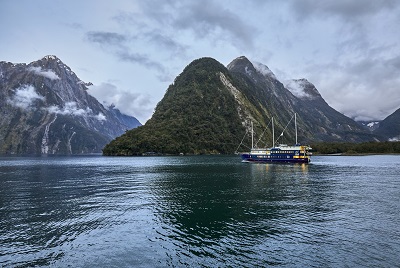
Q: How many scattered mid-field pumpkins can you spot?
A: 0